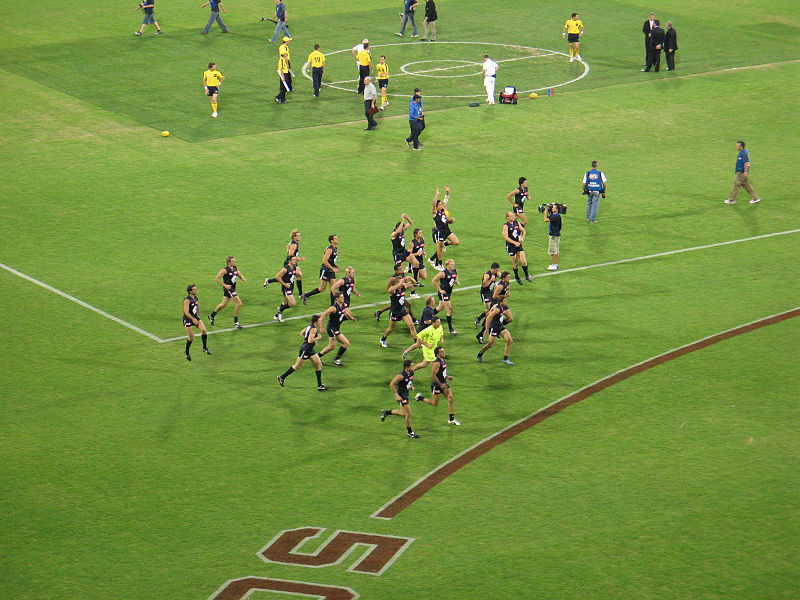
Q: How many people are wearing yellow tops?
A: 8